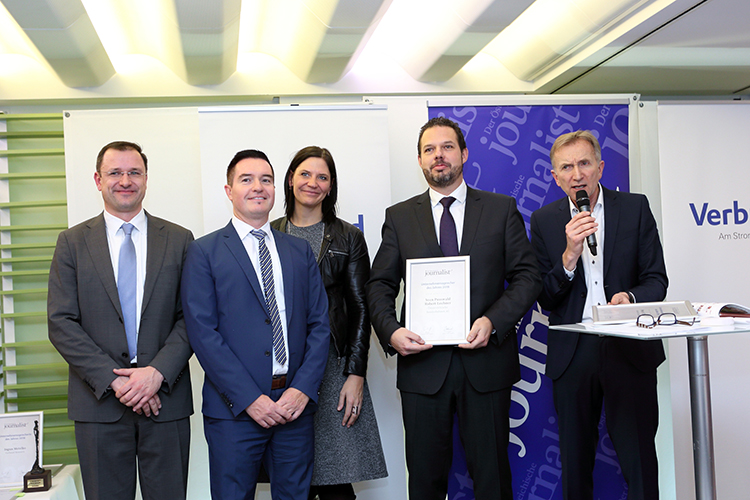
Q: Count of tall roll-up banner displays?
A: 3